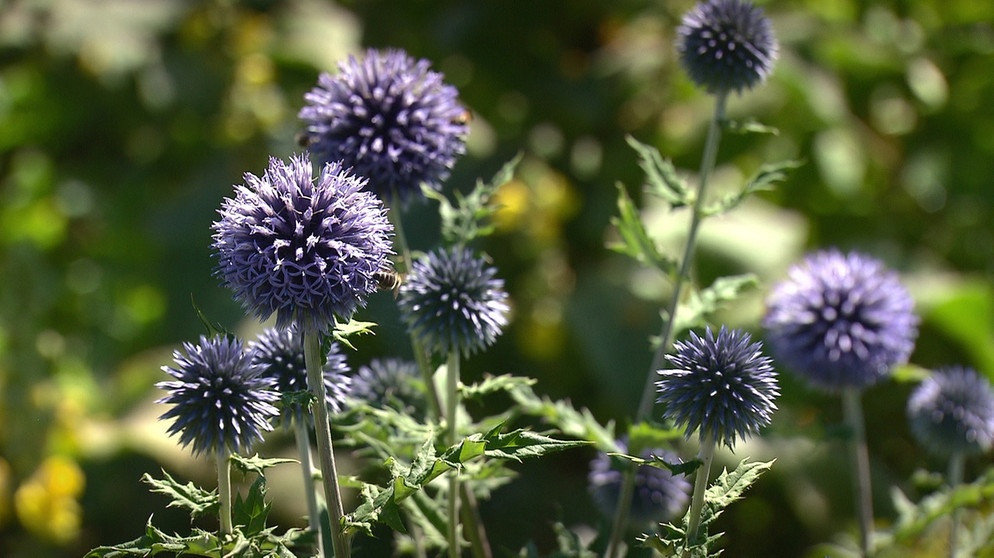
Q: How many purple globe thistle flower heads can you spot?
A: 11